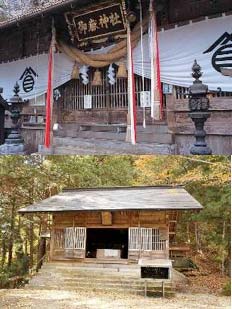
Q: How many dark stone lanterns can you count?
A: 2